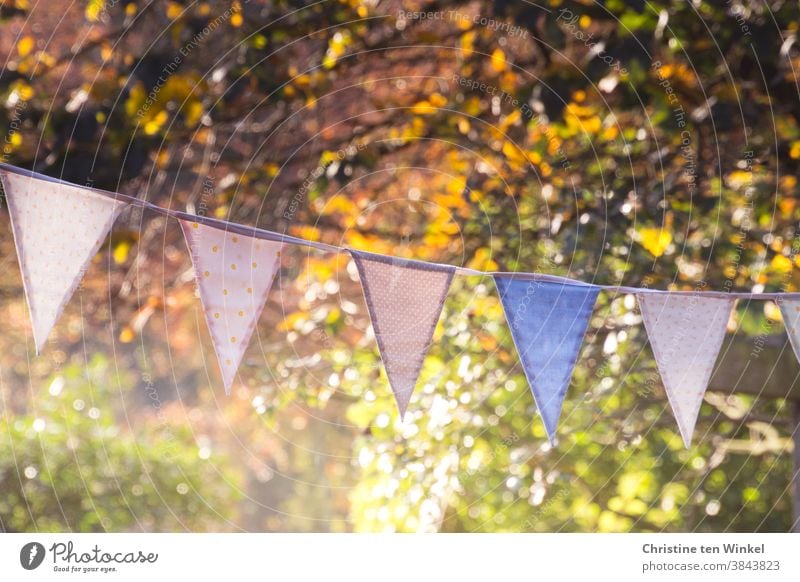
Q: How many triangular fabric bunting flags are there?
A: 6